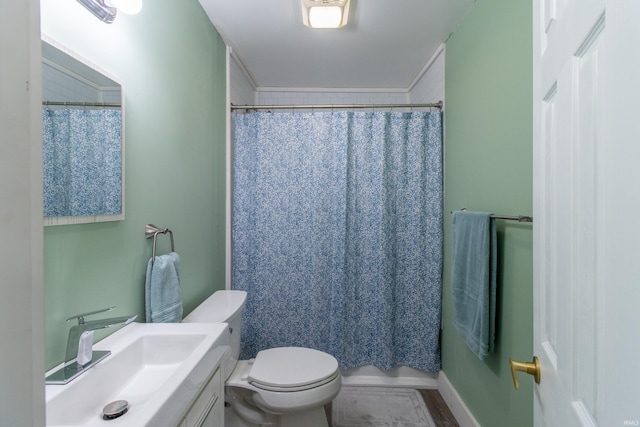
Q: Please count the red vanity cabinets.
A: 0